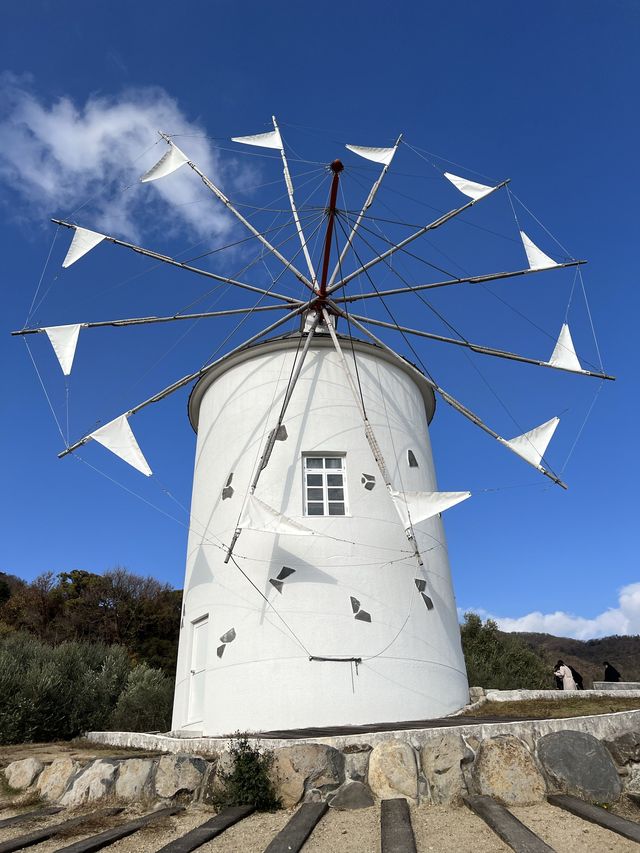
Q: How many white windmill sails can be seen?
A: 12